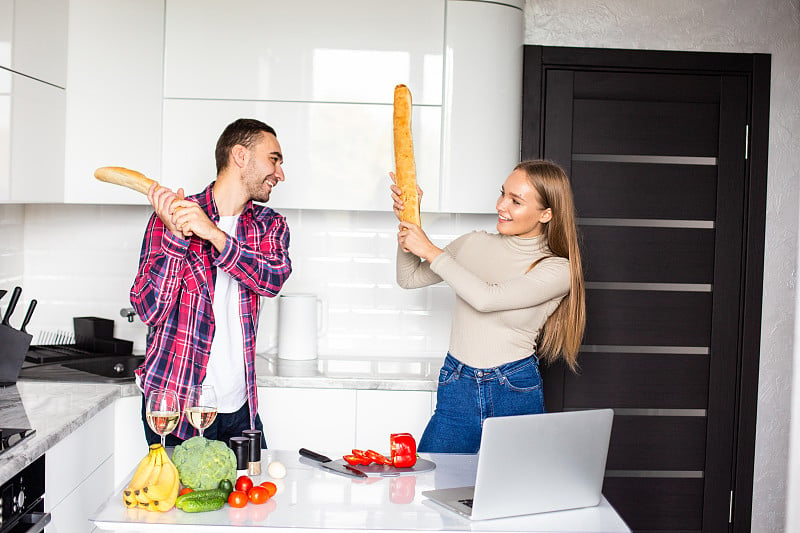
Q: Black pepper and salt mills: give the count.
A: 2